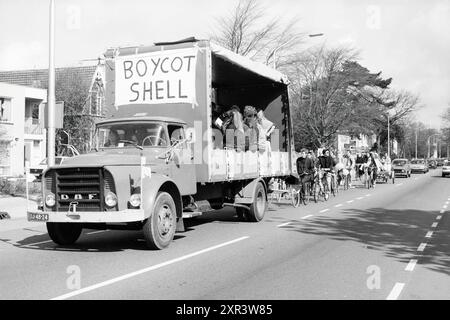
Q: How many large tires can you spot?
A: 3